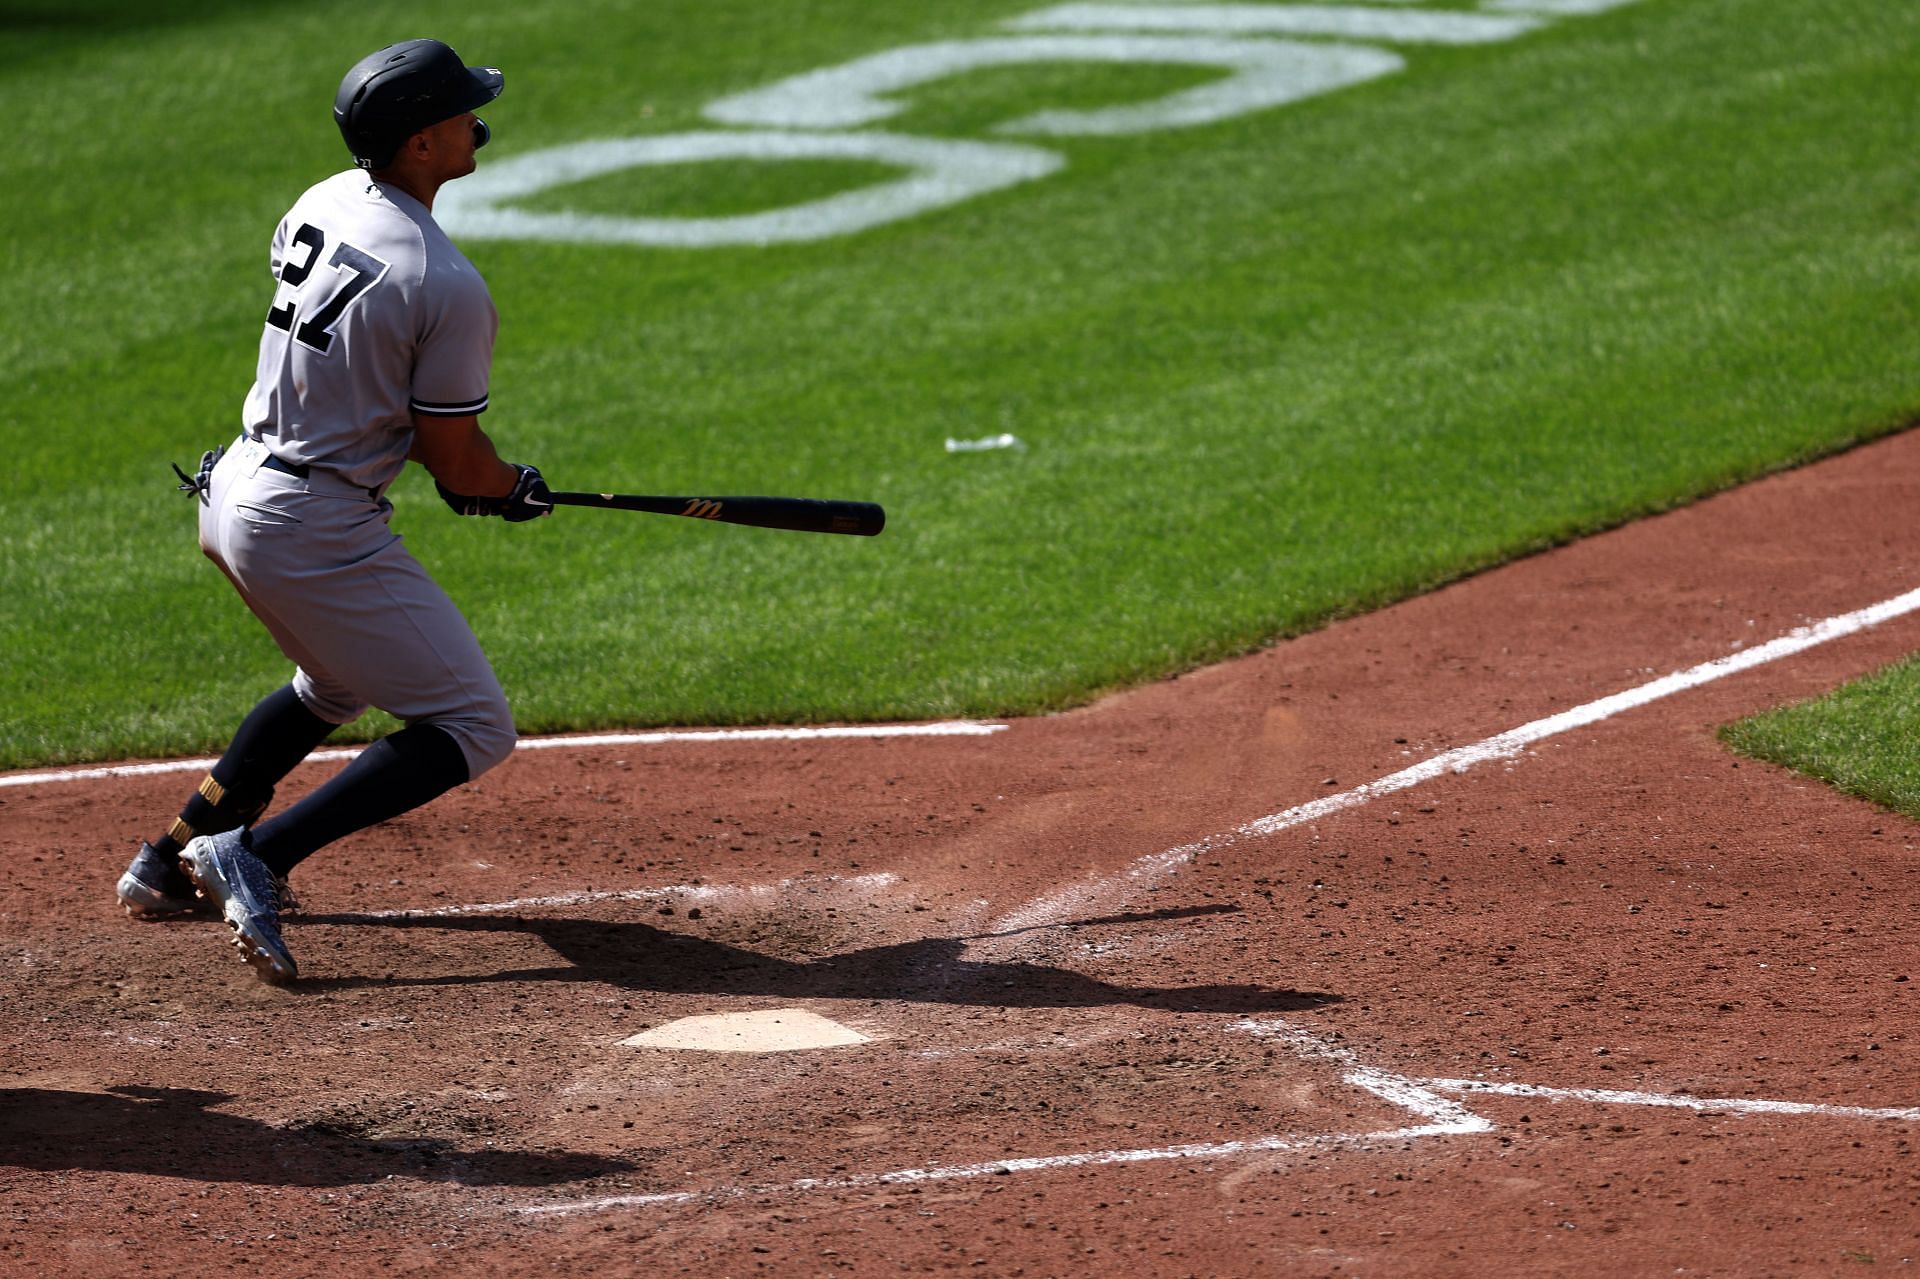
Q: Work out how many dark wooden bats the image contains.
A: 1